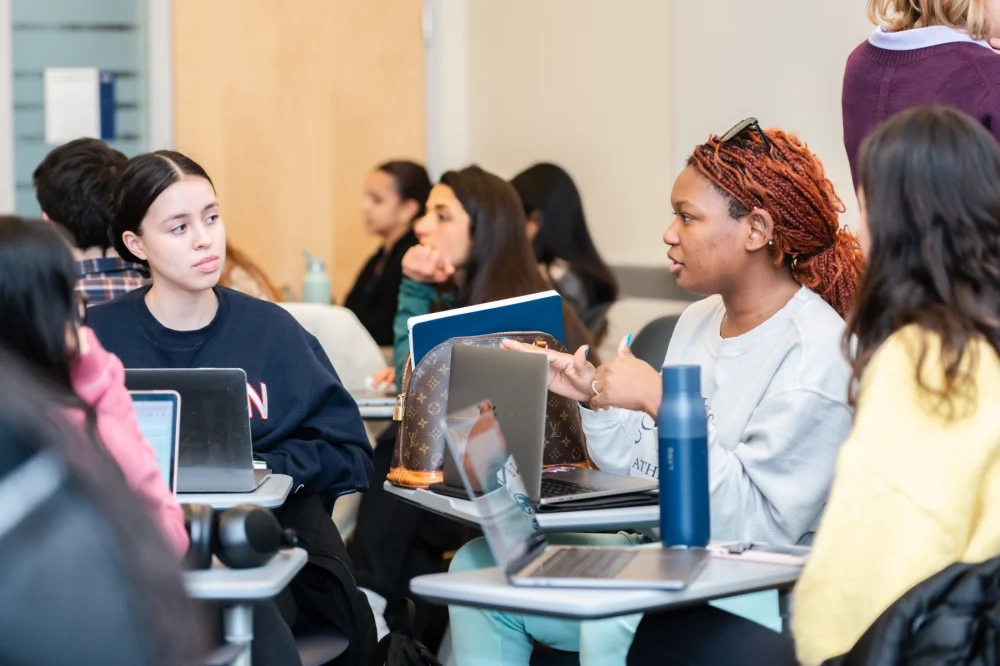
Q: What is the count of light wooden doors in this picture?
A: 1